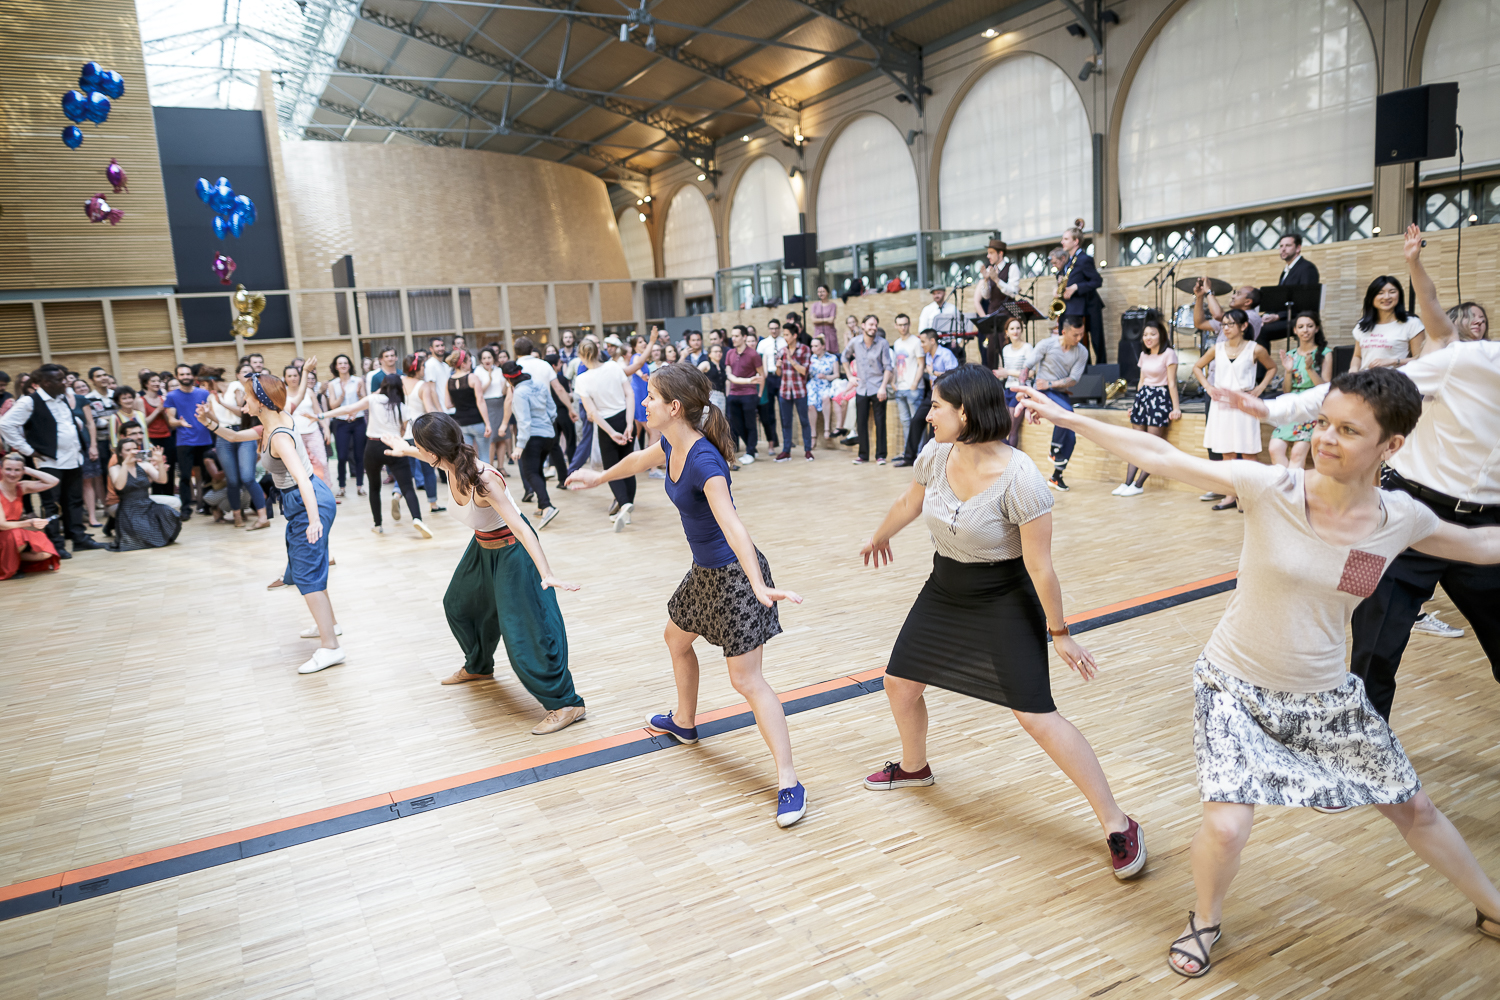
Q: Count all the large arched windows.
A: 7